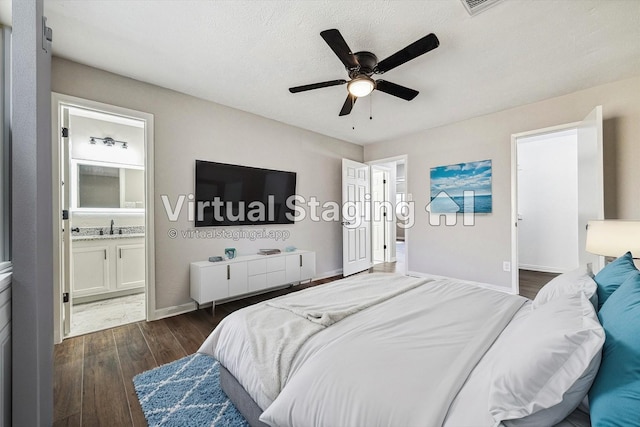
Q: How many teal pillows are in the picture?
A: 2